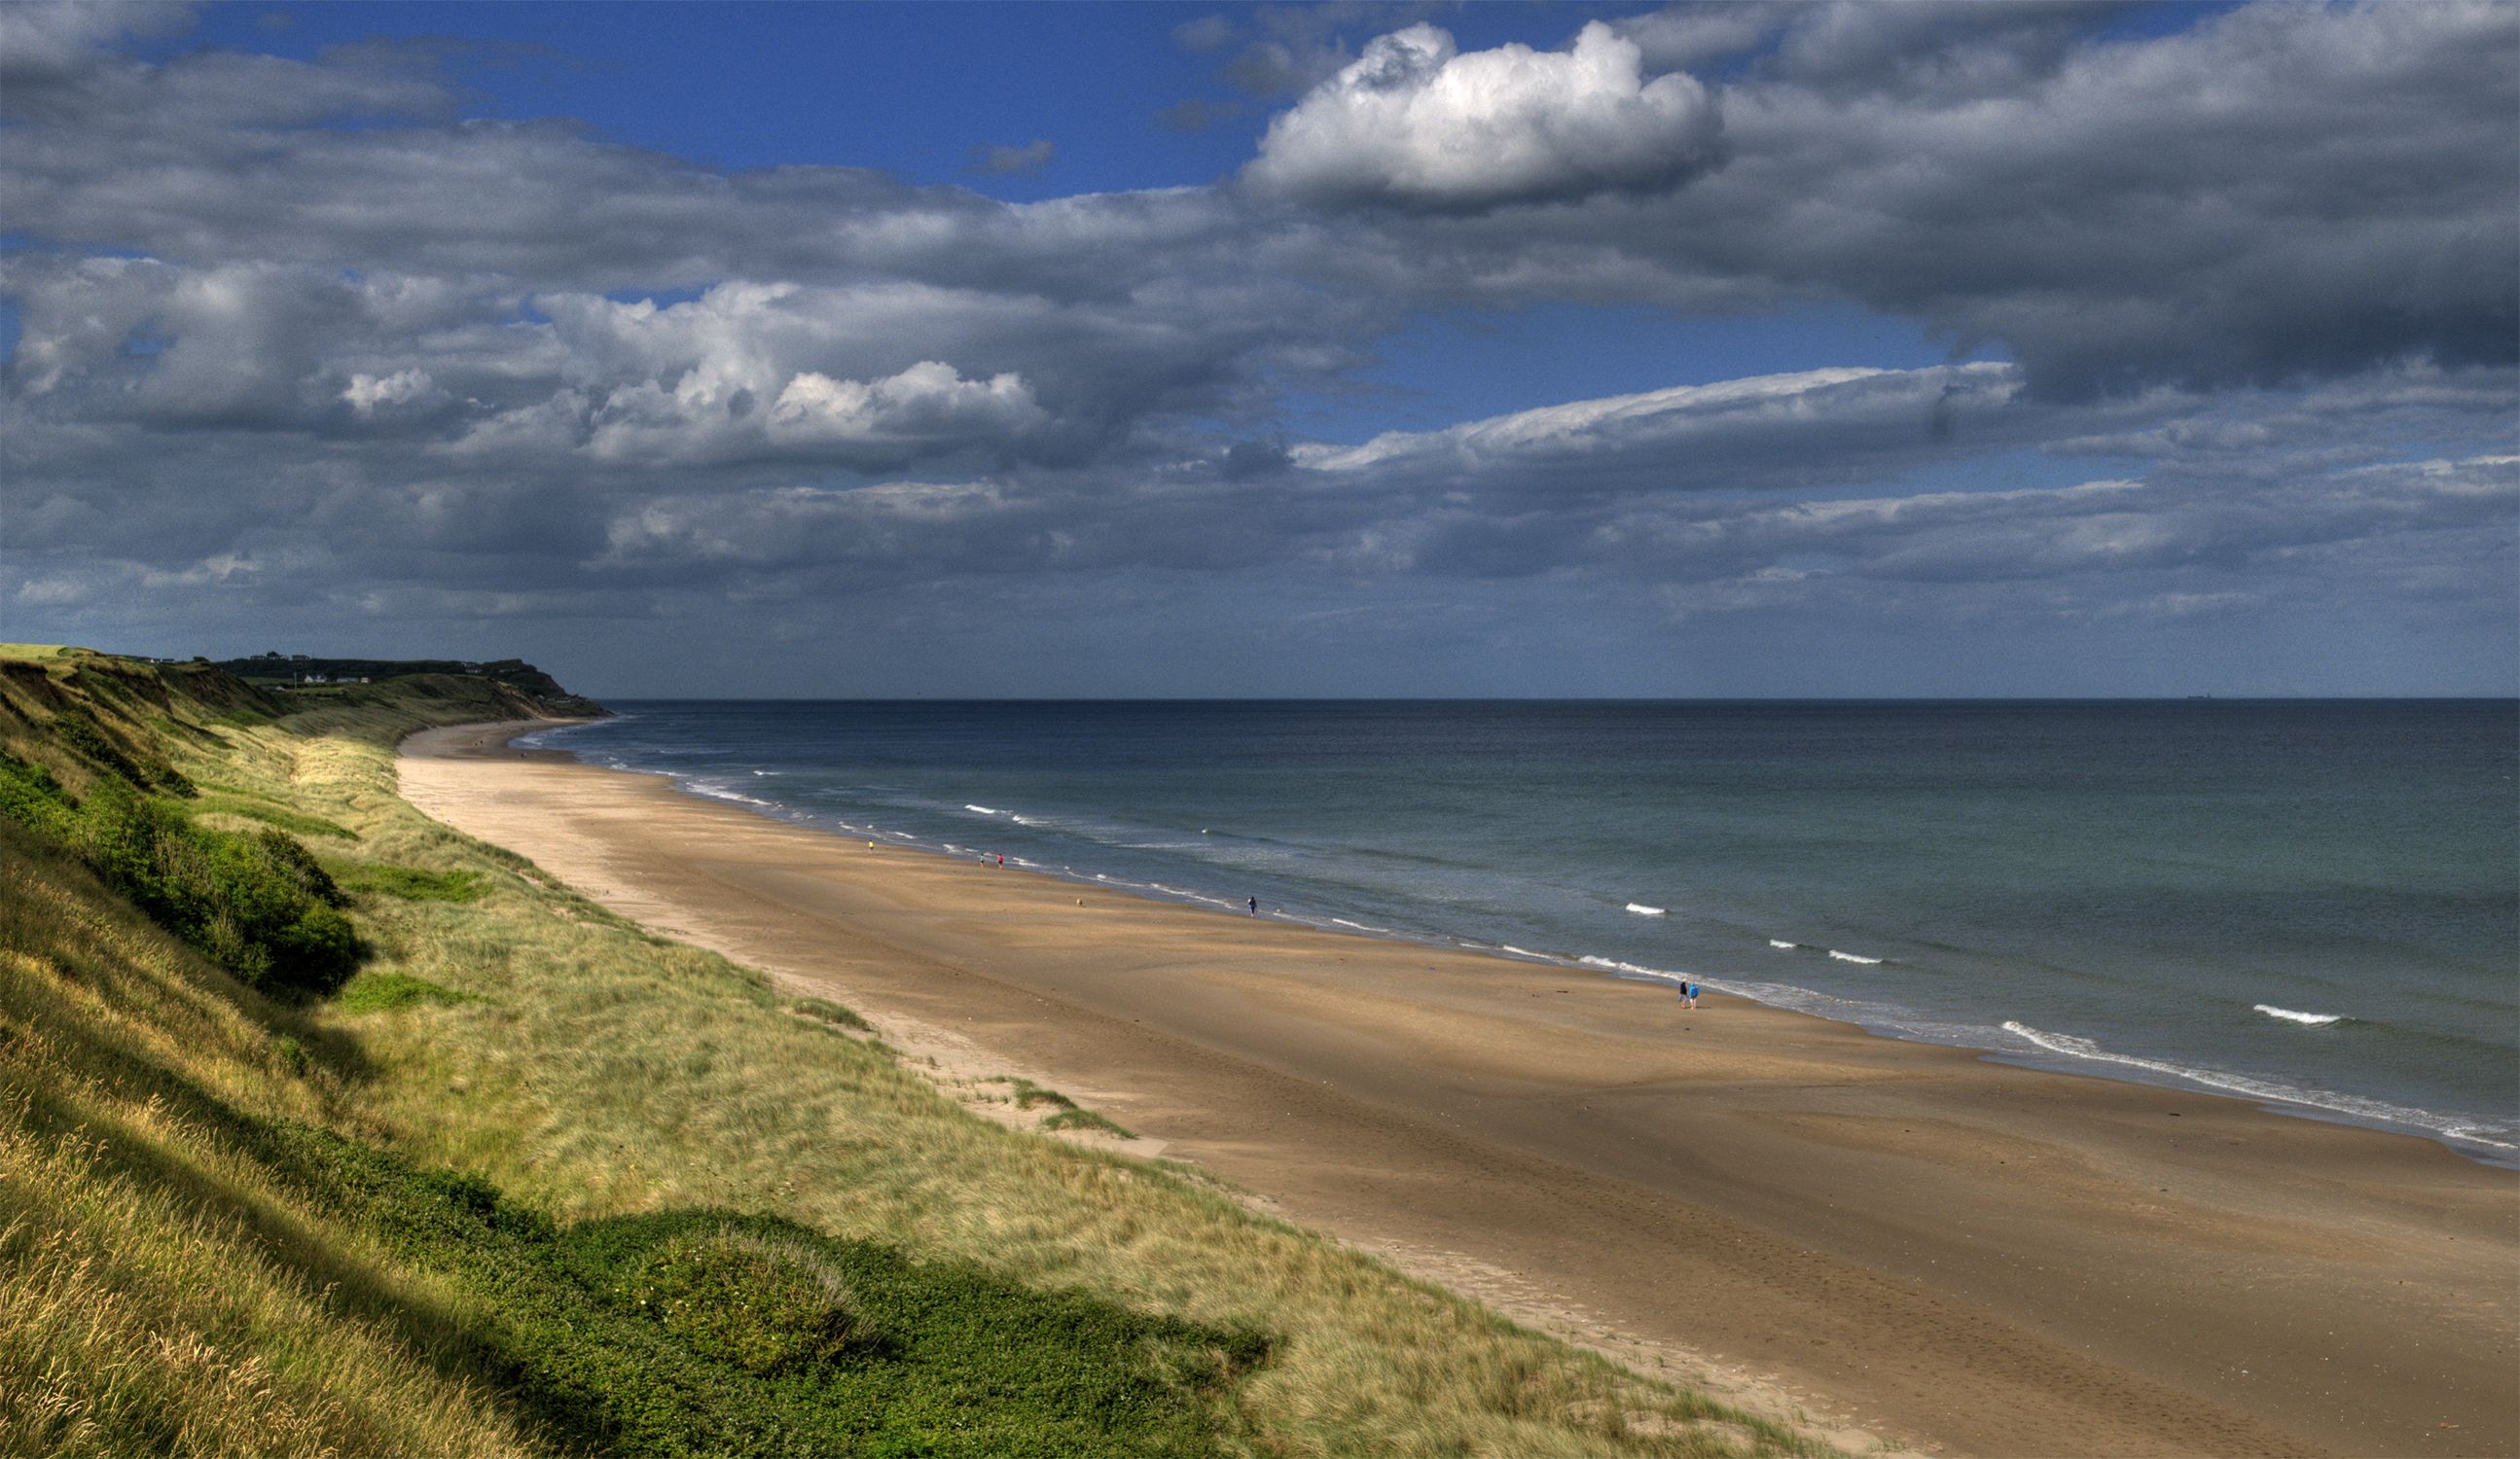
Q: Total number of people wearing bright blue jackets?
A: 1